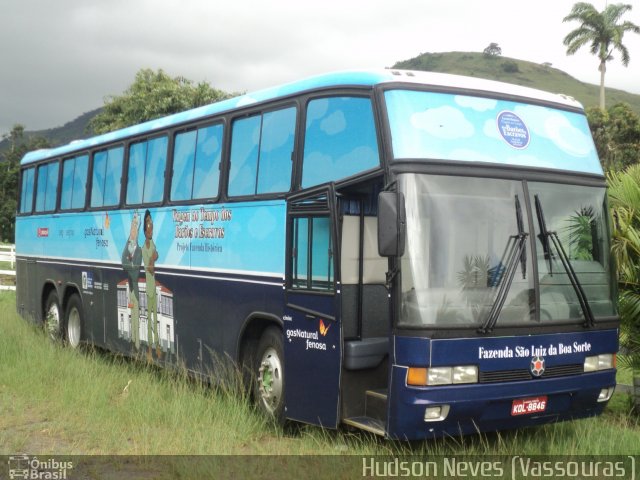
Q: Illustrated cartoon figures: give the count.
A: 2